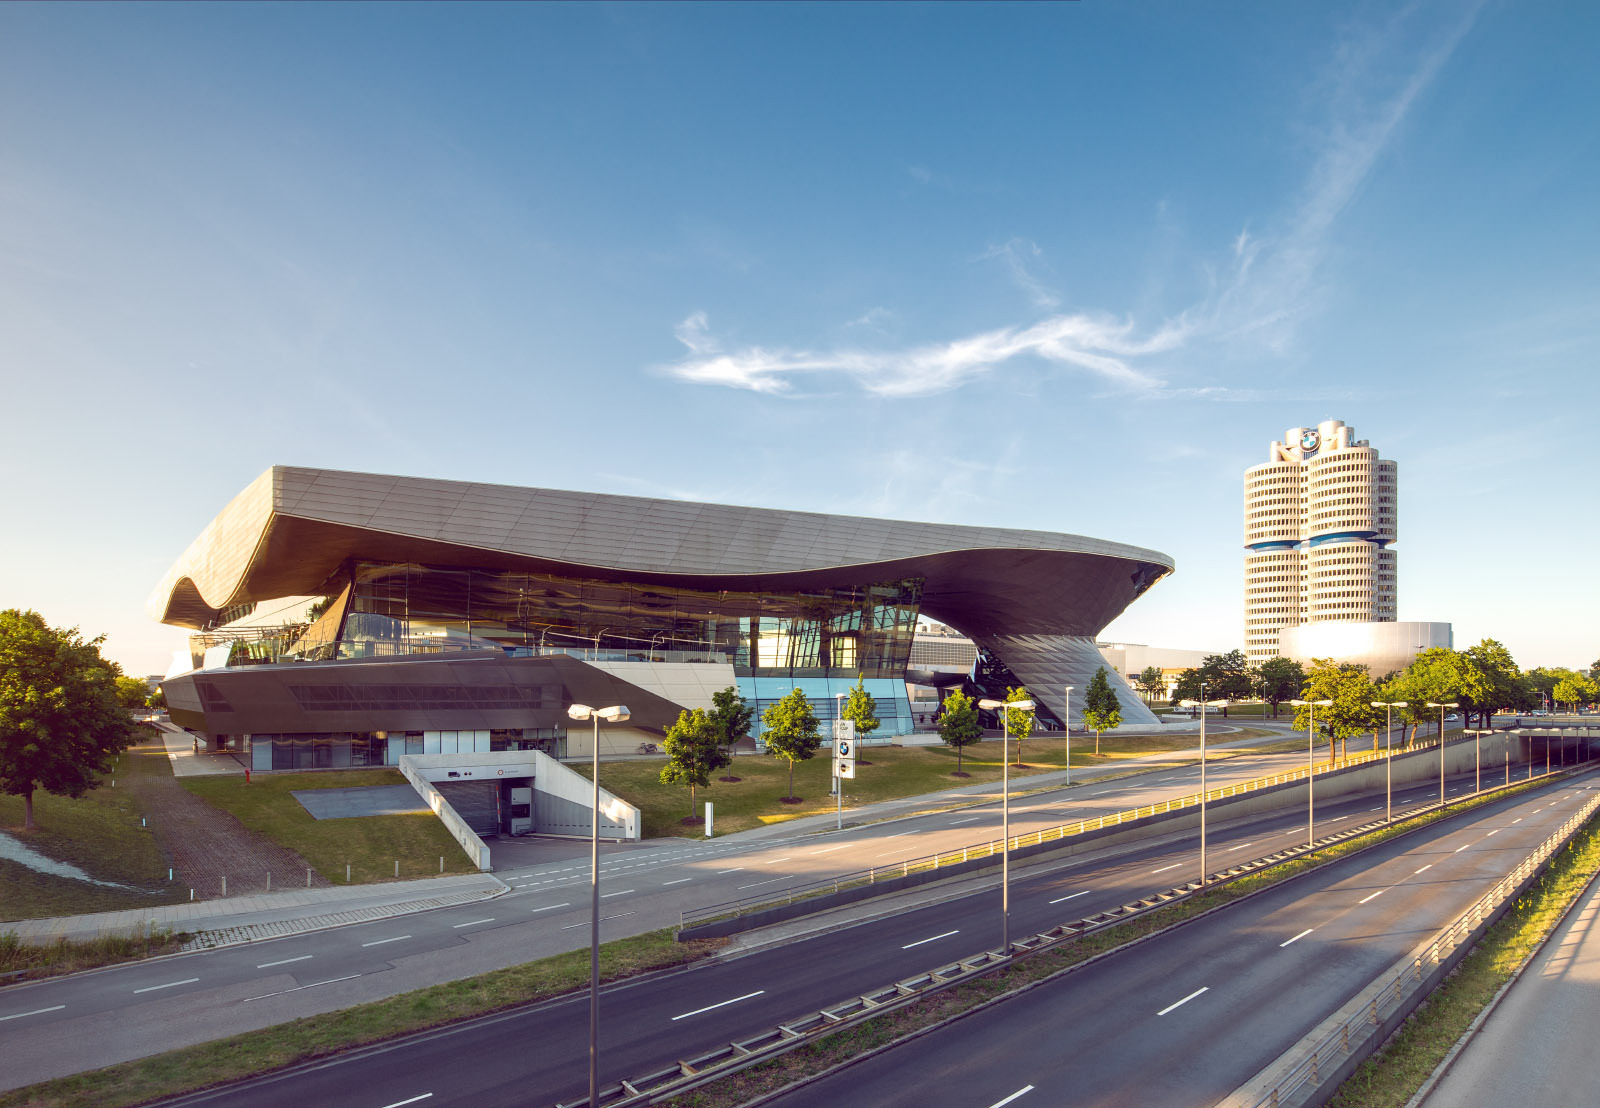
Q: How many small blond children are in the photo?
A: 0